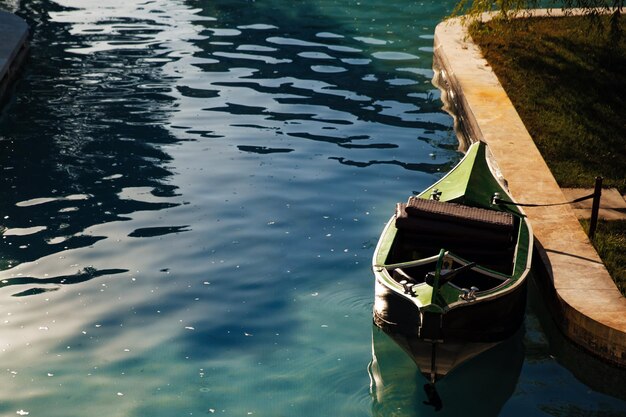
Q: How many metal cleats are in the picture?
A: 4